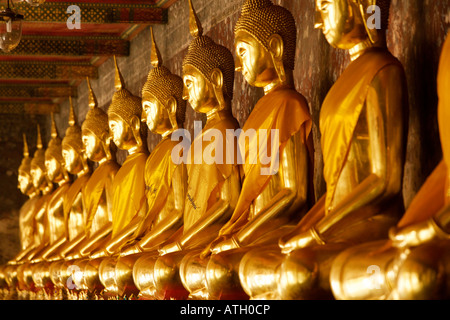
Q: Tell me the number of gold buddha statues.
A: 11